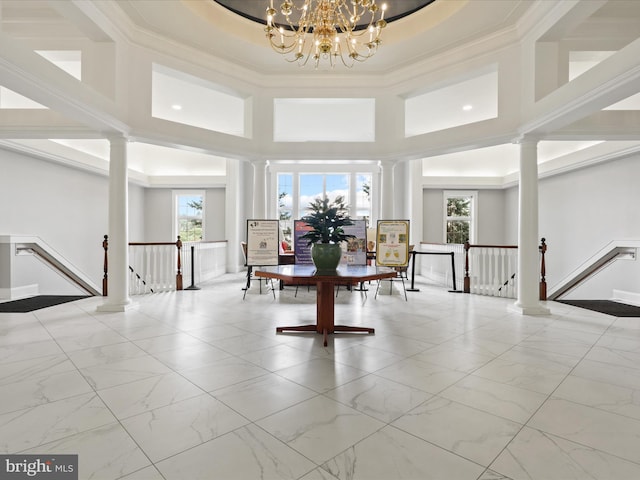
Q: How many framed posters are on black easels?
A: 4